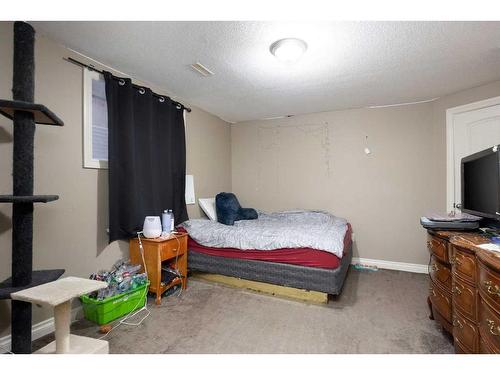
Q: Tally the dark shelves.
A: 3